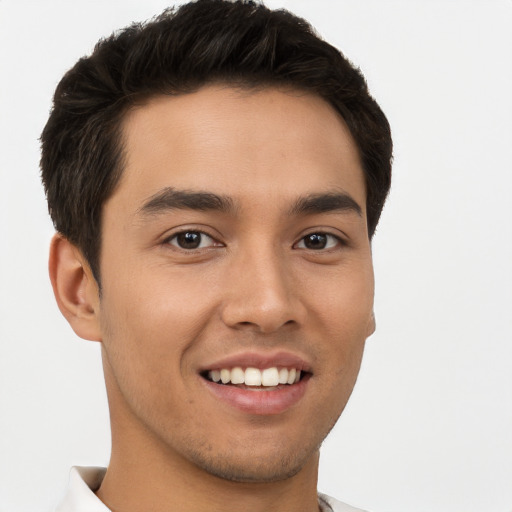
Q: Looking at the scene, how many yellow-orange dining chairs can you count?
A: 0